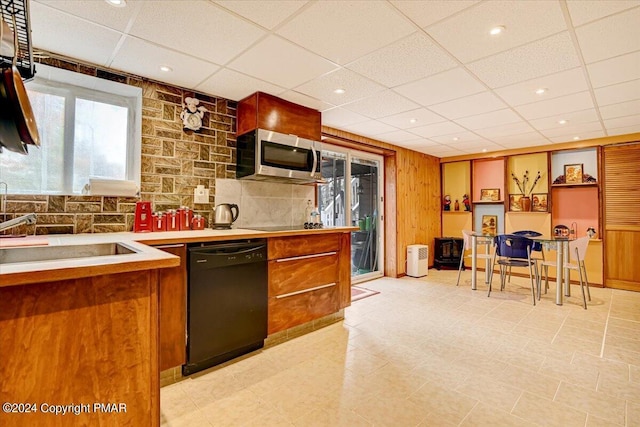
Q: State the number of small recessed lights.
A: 10